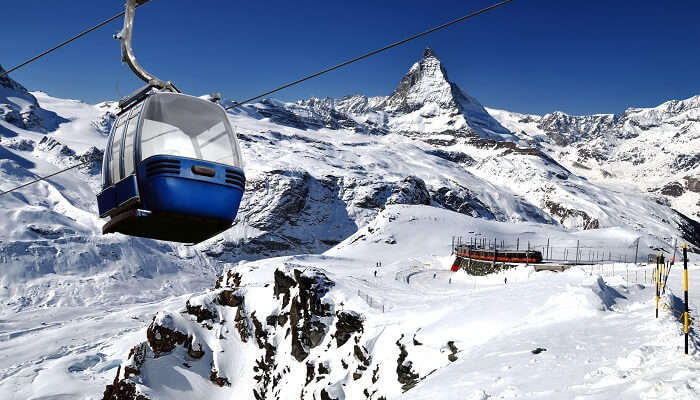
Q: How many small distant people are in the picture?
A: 6